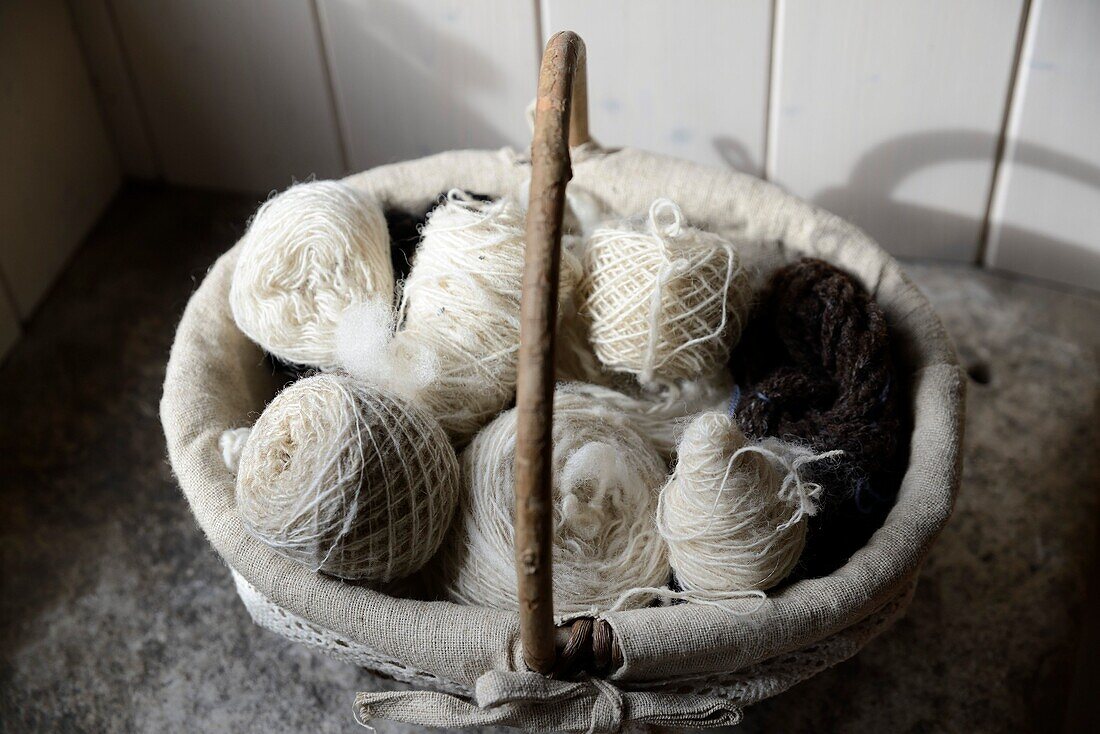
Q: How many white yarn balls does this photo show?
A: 6